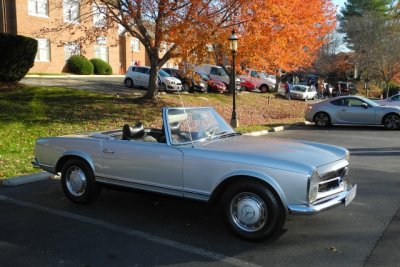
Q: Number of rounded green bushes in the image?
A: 2